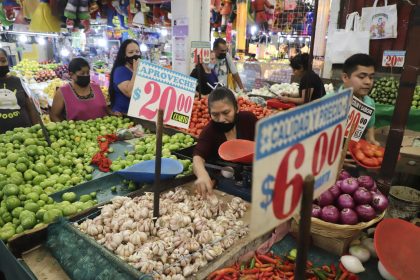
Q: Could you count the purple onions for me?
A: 14